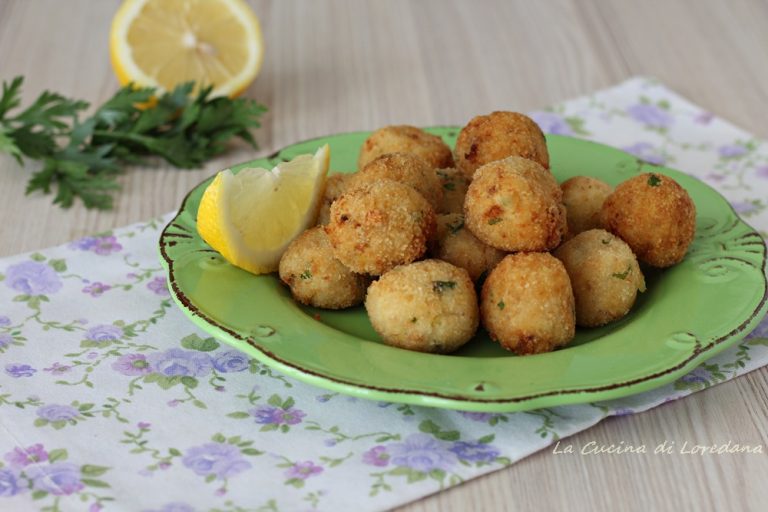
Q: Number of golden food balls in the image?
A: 14